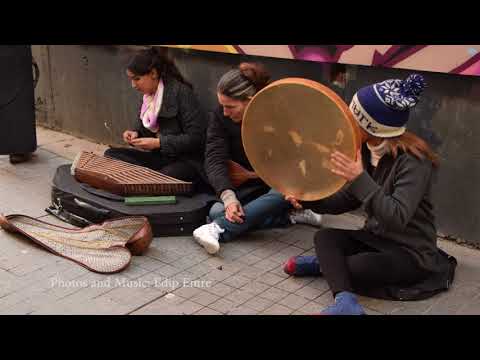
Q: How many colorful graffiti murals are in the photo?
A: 1